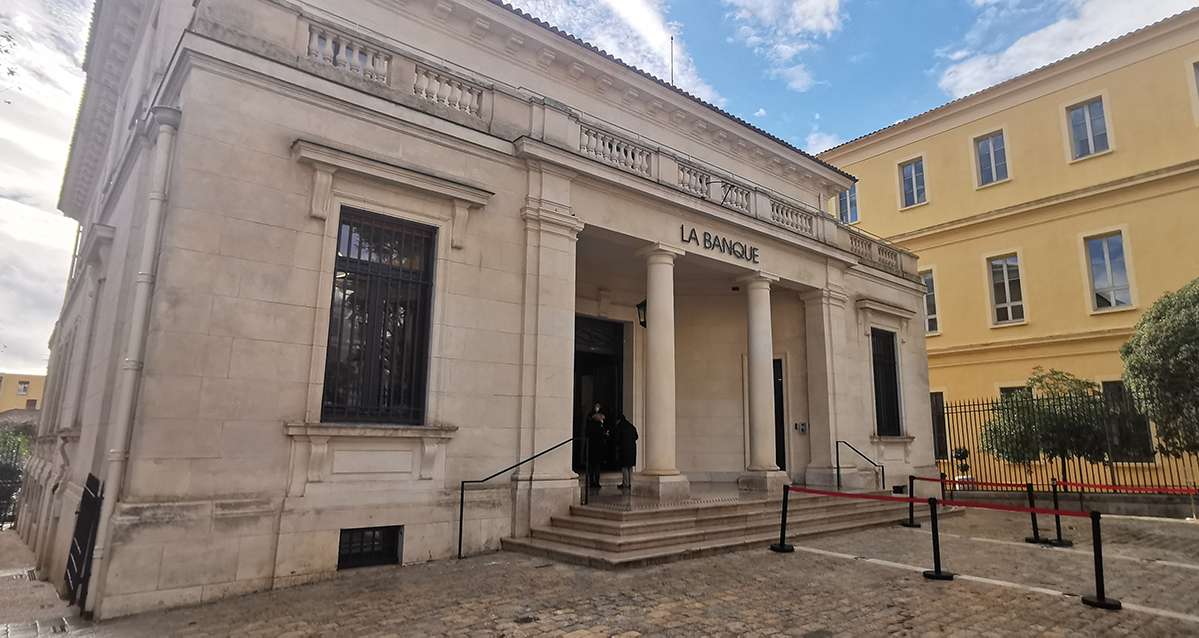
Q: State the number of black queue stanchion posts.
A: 6